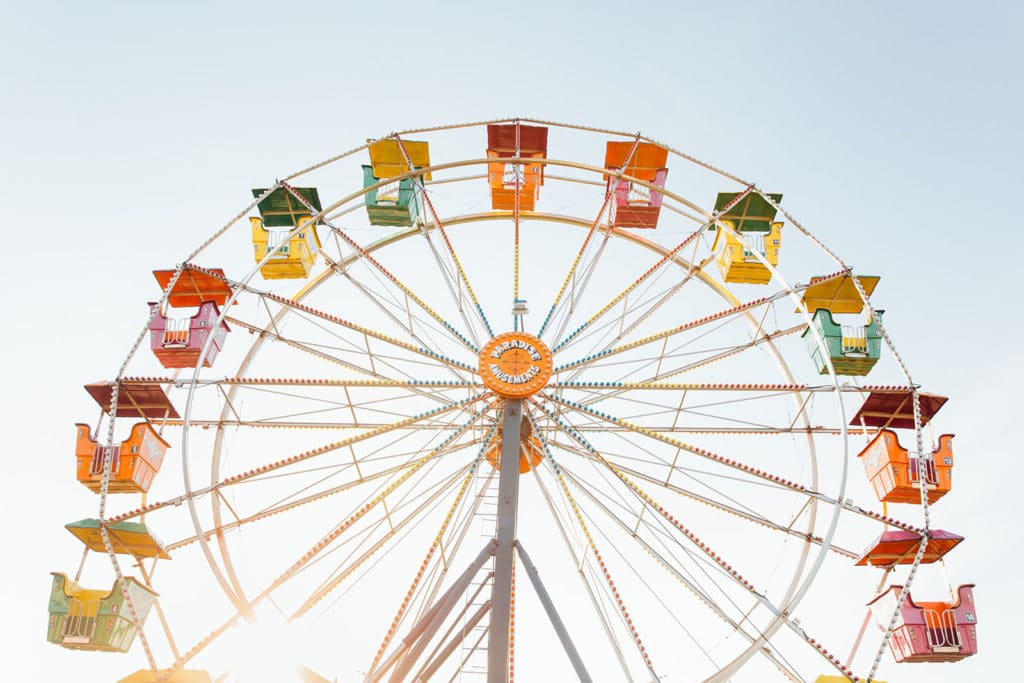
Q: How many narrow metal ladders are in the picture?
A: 1